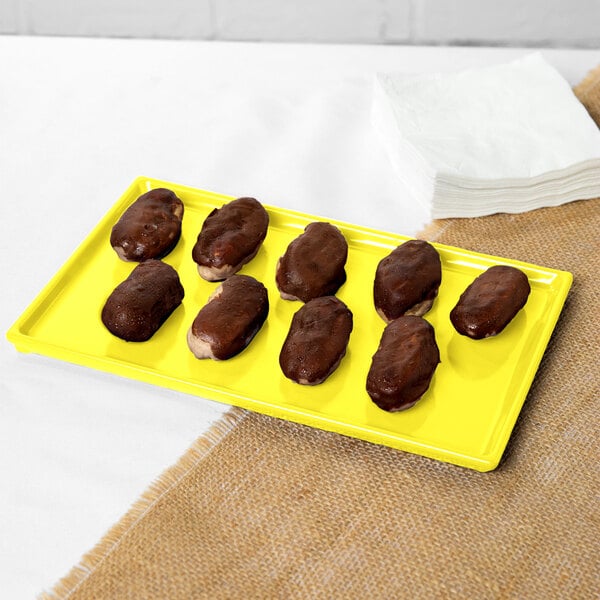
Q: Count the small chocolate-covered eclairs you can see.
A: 9